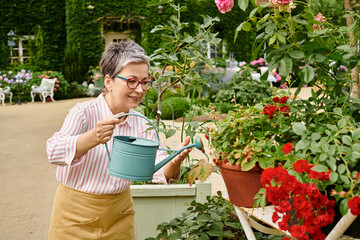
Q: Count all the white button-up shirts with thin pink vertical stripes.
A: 1